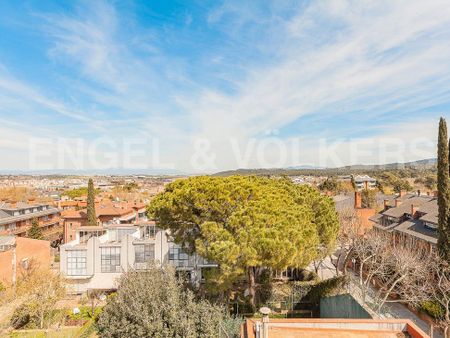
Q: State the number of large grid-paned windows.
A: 4